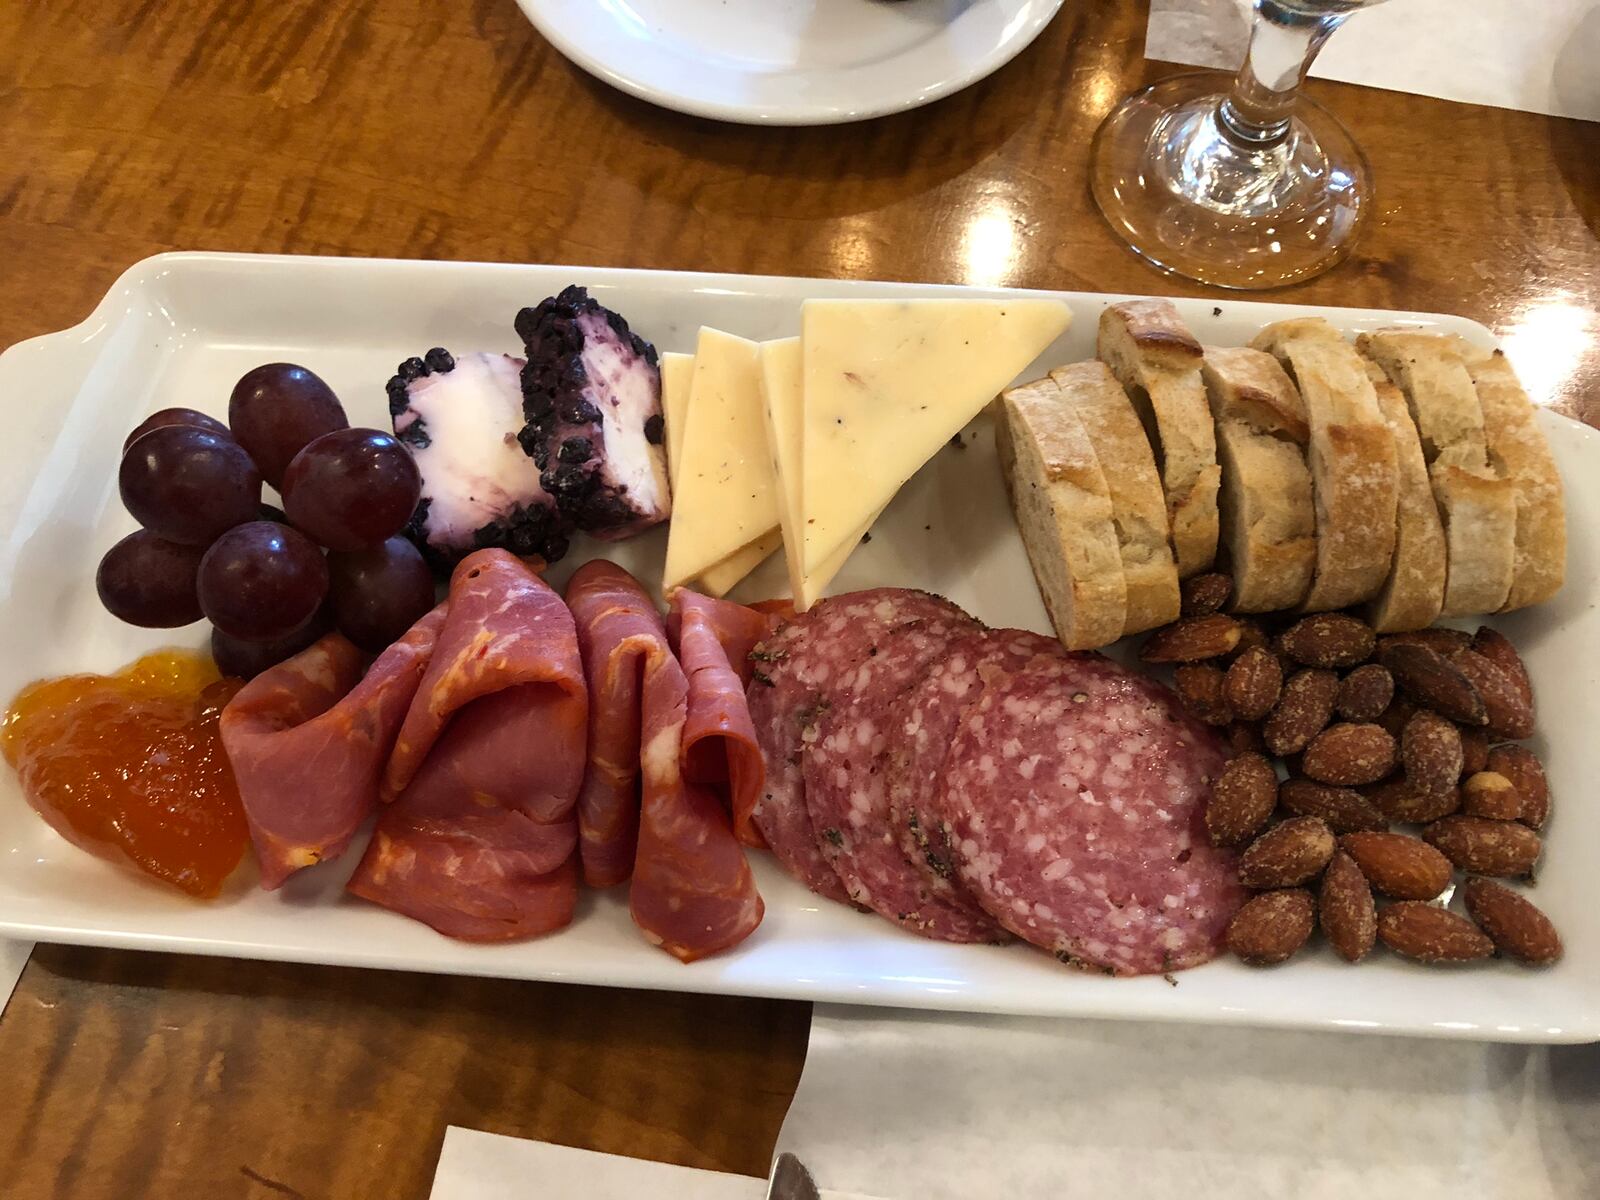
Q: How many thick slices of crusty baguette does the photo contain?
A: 8